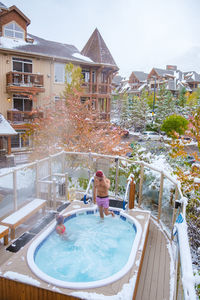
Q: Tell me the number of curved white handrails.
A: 2